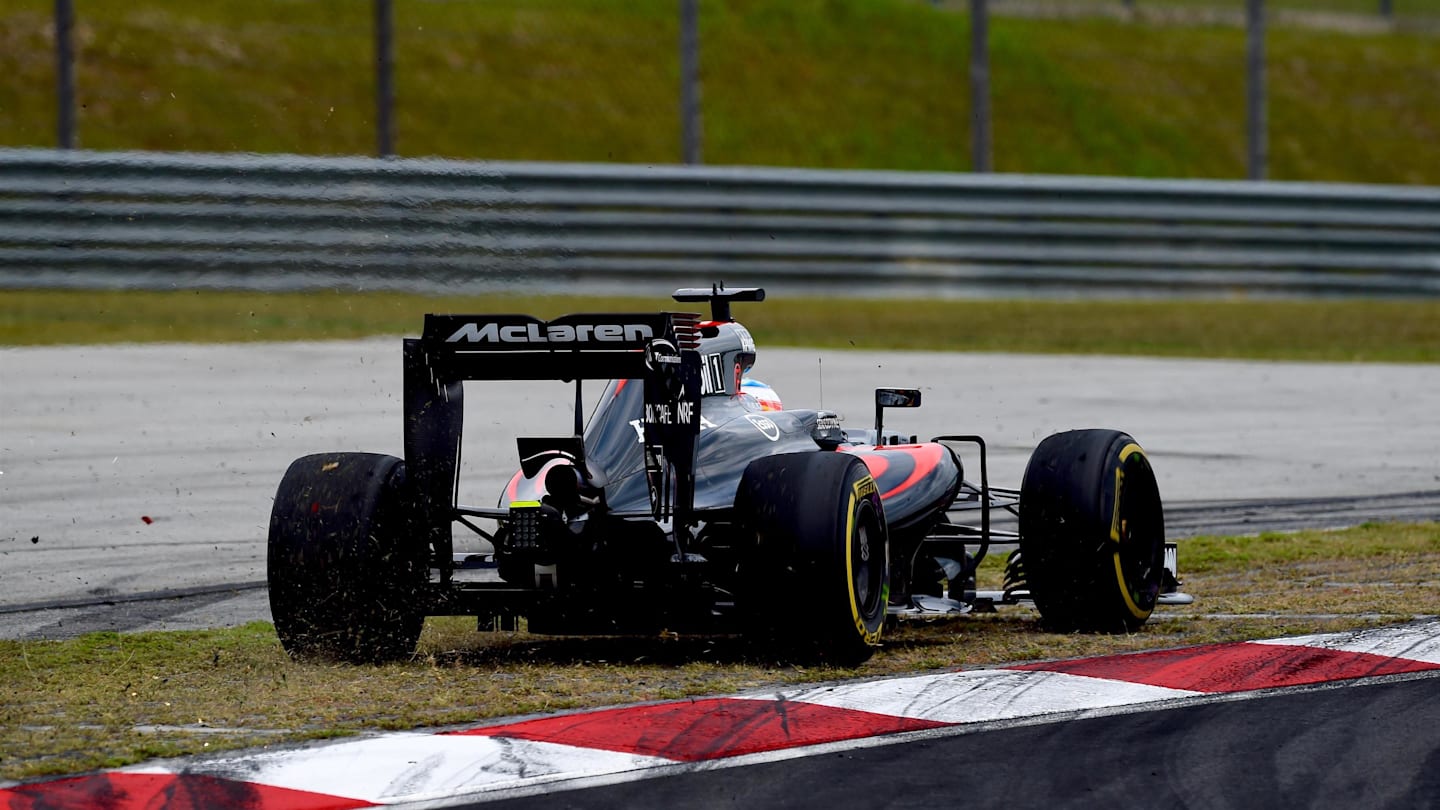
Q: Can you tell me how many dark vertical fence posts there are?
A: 5